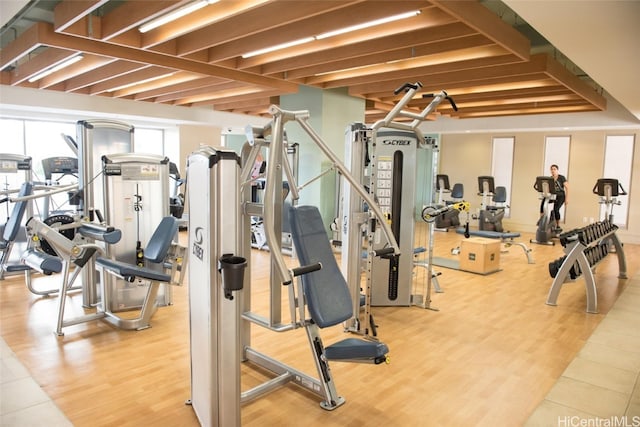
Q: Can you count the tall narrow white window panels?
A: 3